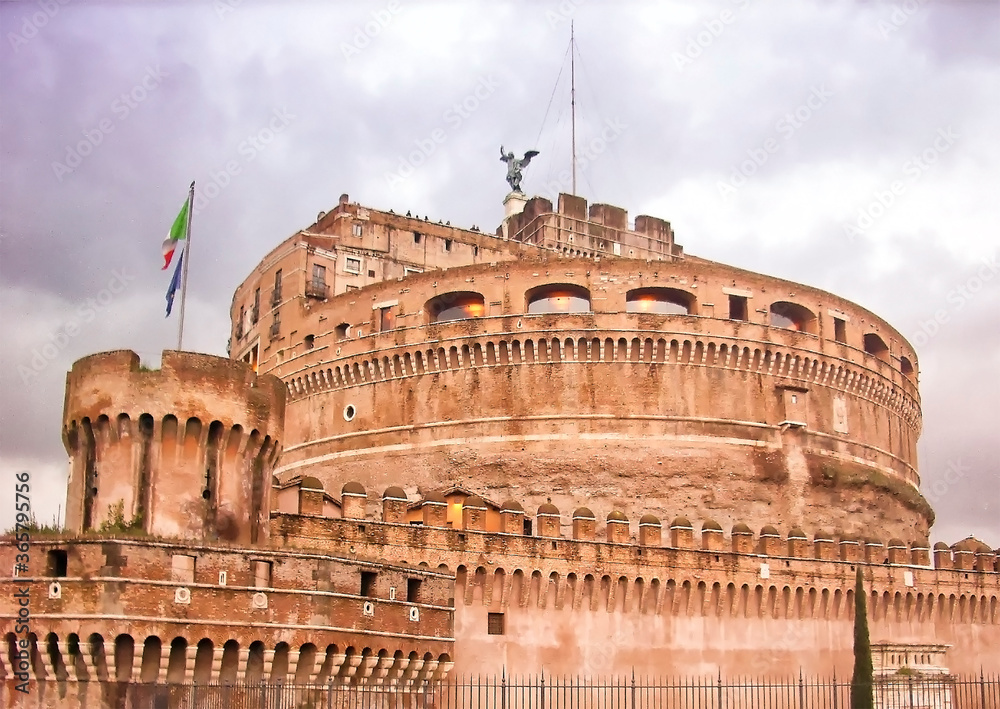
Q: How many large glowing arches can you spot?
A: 3